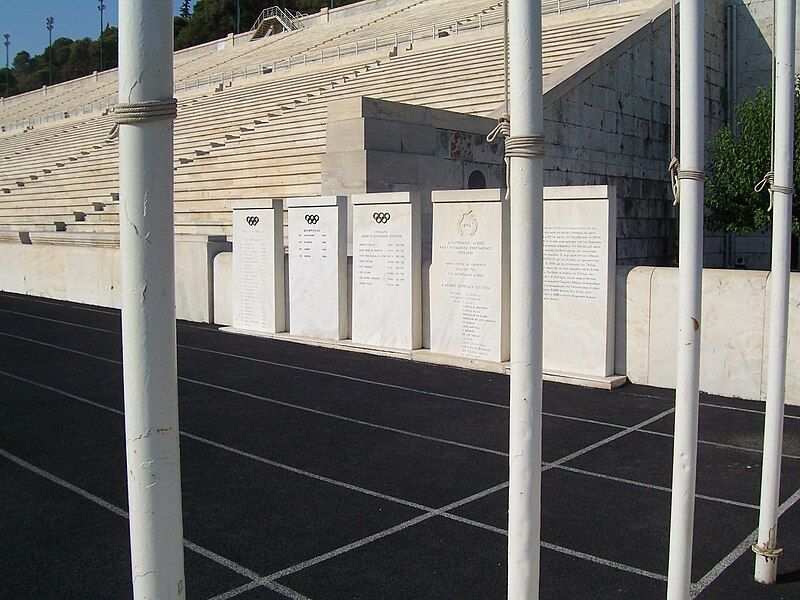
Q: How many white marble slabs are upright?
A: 5